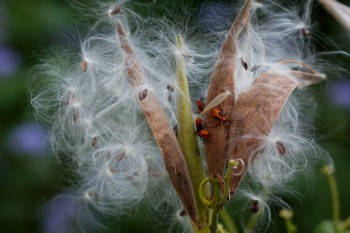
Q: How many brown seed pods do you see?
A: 3